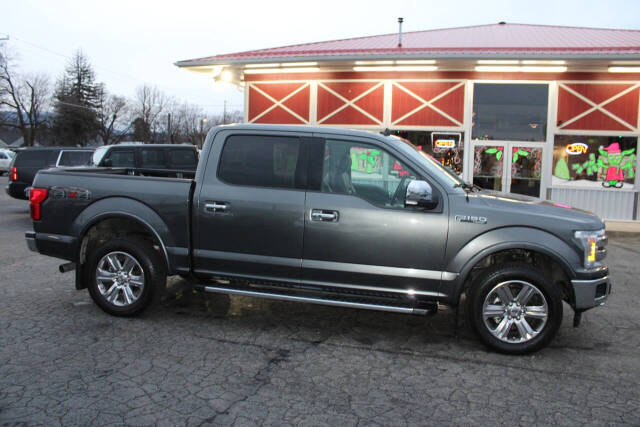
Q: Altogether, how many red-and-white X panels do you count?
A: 4